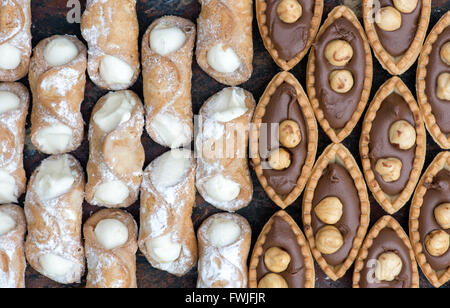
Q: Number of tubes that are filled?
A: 13